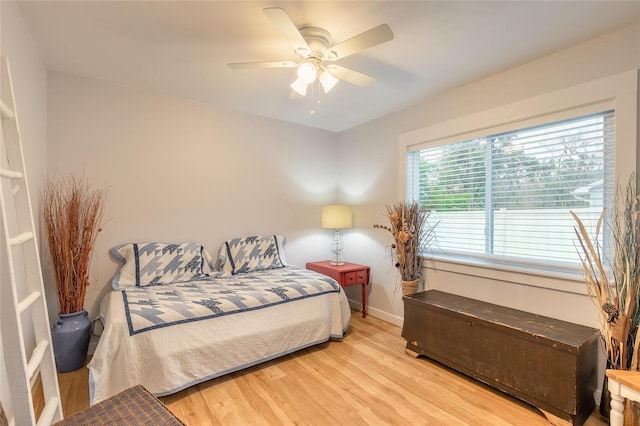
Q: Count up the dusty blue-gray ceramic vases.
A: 1